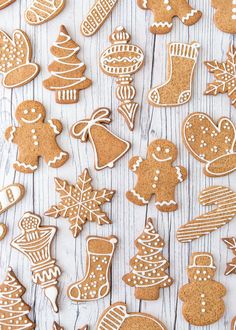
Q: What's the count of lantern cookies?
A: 2